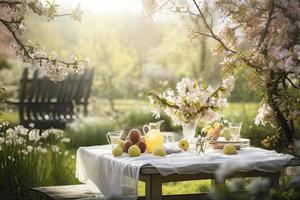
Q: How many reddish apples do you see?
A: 3